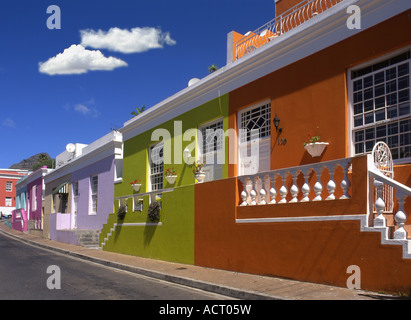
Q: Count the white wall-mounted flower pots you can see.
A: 3